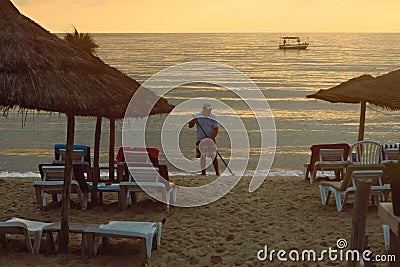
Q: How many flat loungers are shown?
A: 2